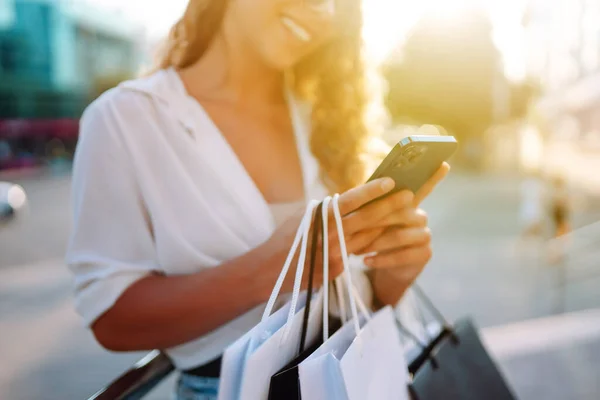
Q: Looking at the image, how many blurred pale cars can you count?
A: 1